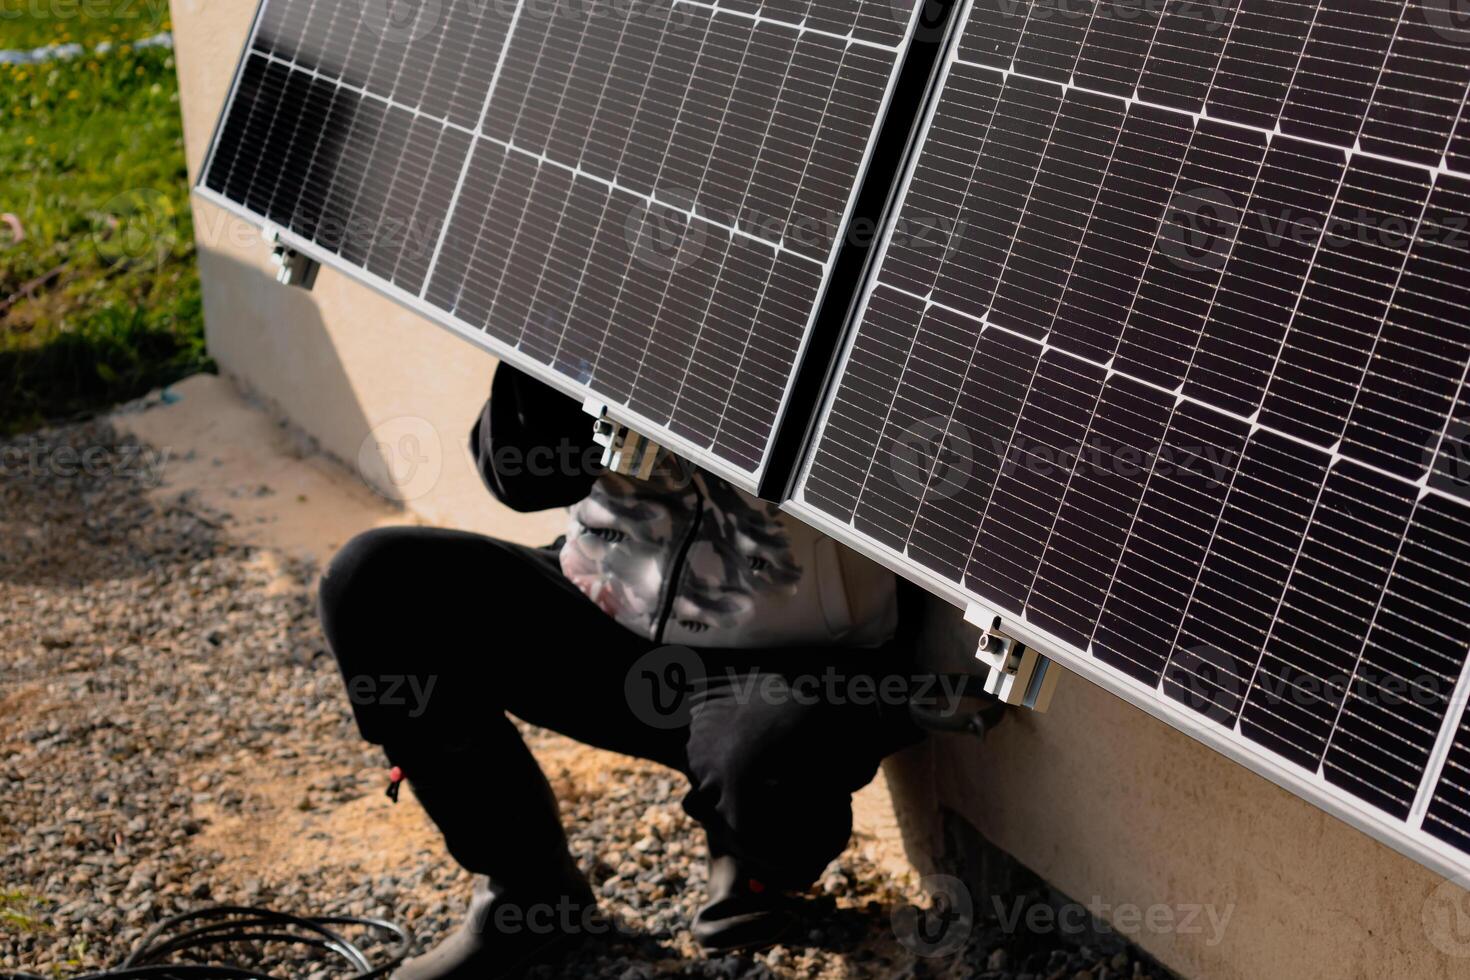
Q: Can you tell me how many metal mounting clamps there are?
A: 3